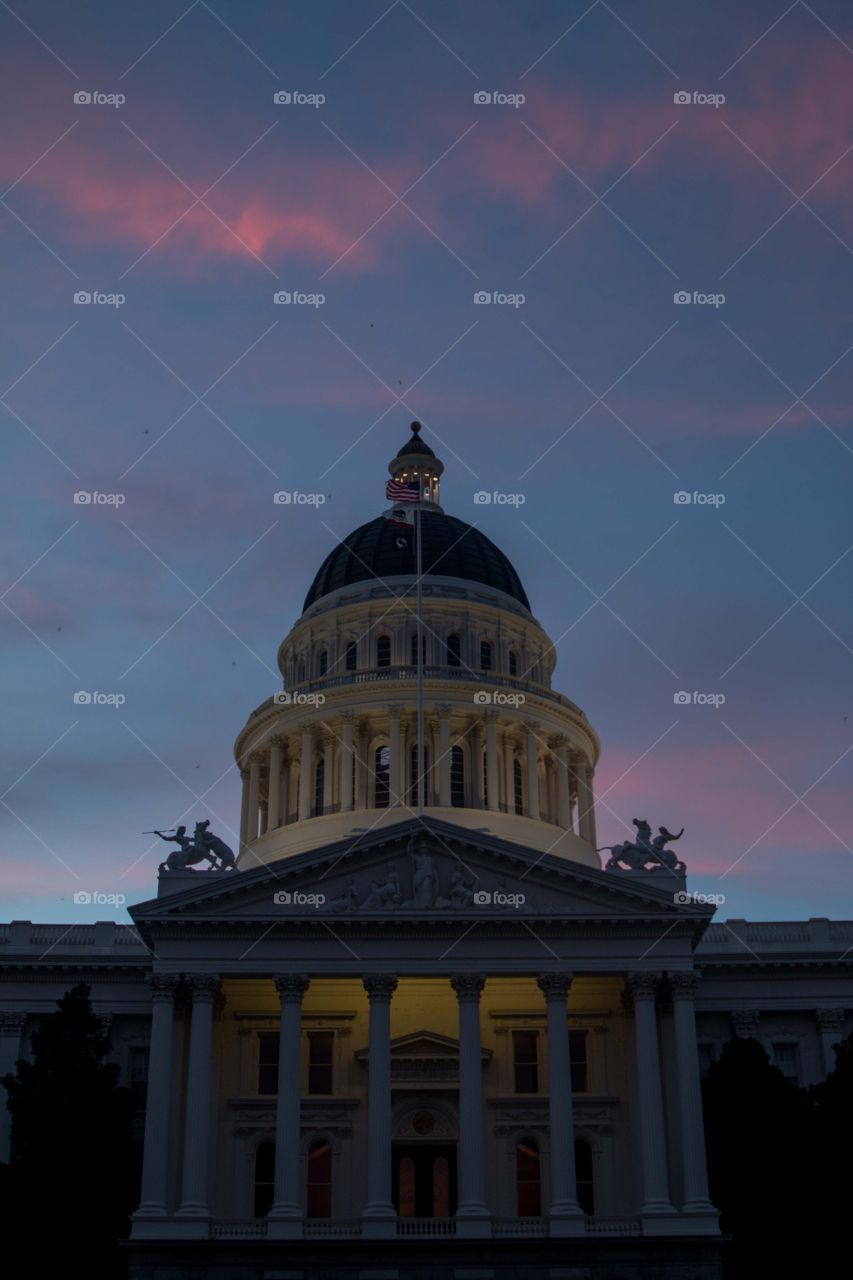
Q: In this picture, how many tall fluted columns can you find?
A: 8